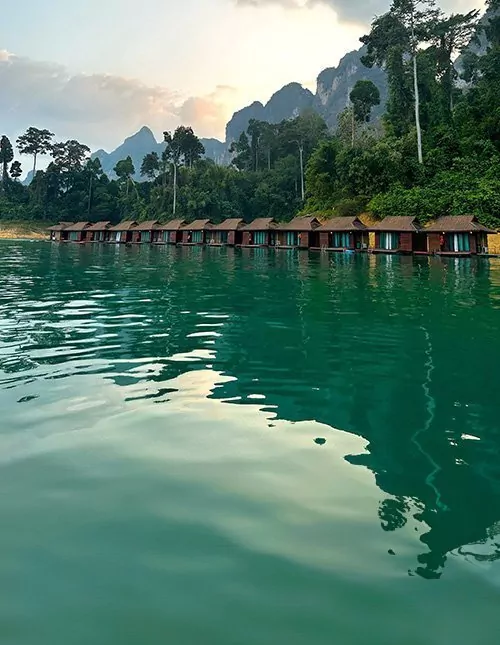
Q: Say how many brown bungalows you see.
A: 13